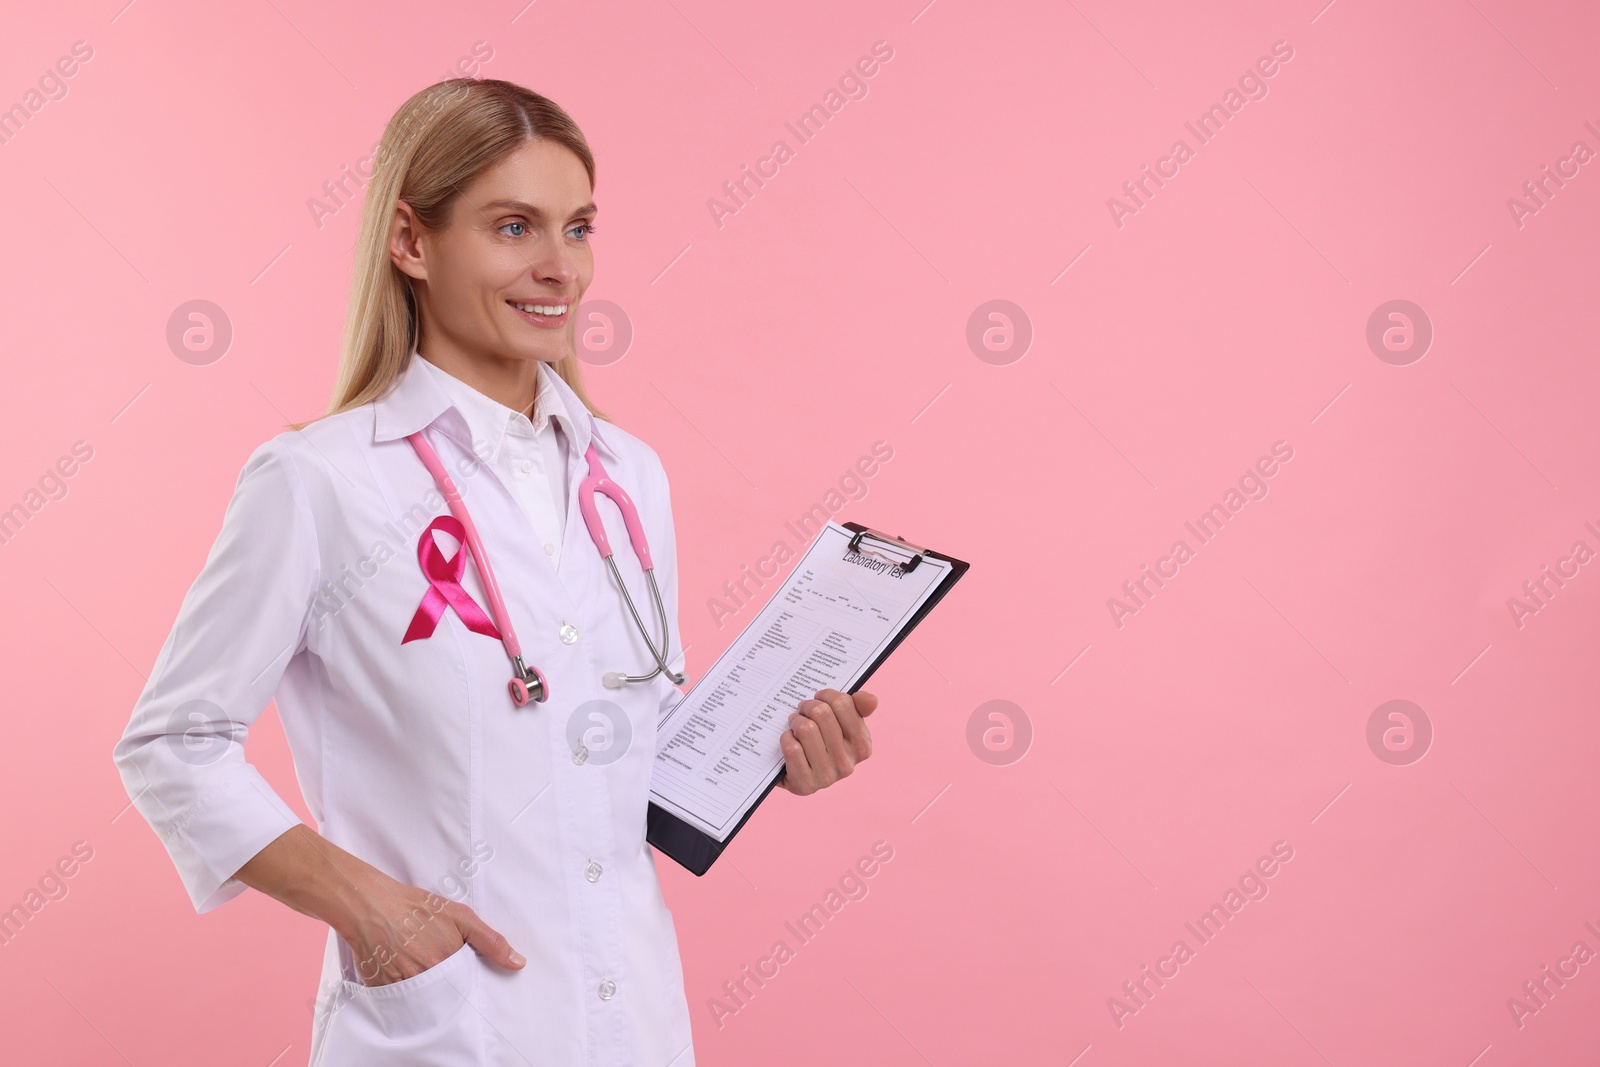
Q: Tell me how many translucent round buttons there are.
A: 4